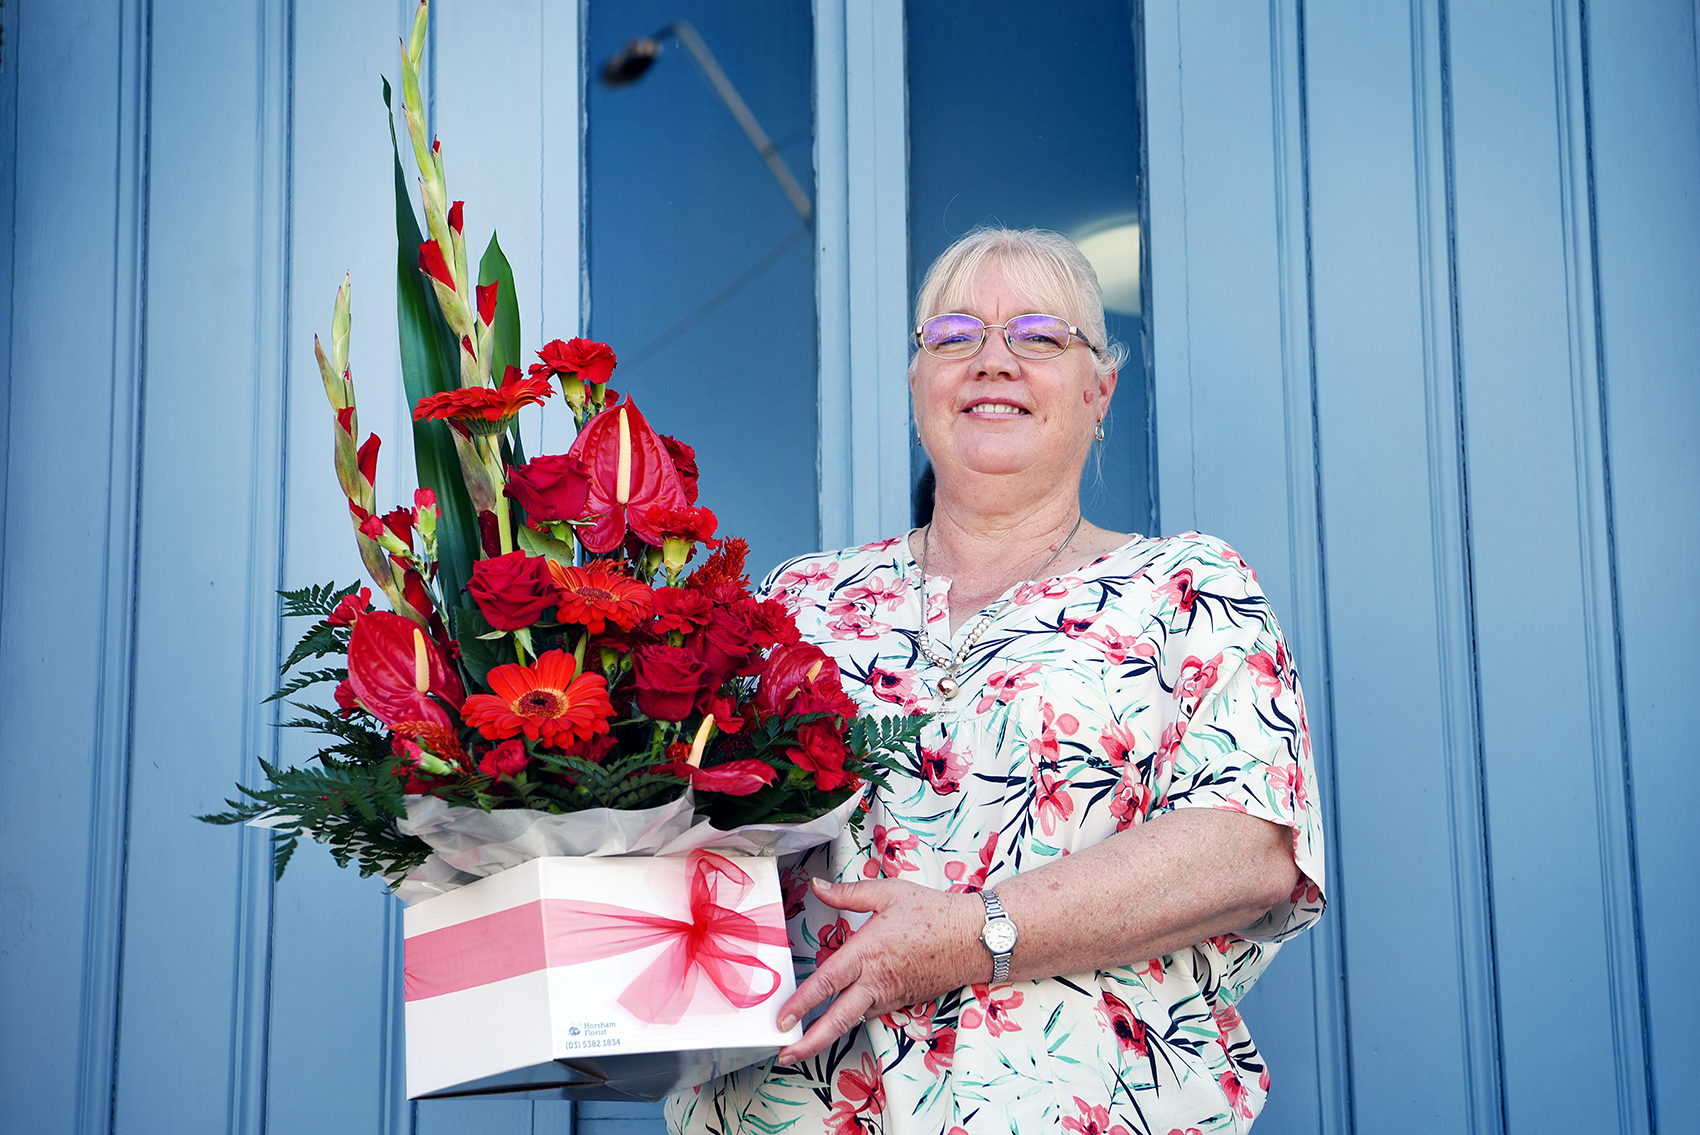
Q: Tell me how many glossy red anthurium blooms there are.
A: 4